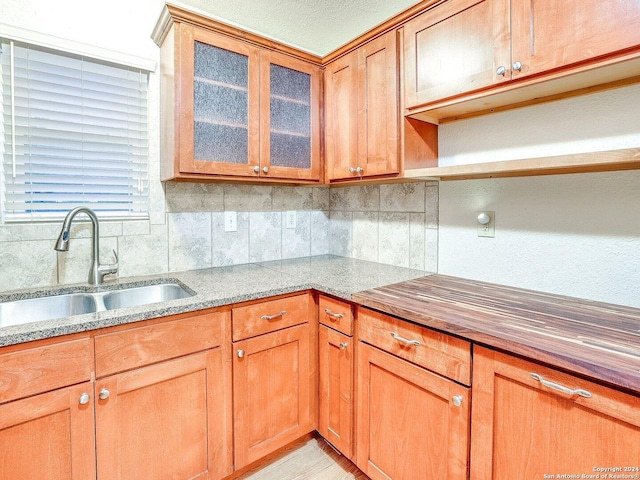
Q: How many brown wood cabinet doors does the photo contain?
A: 12